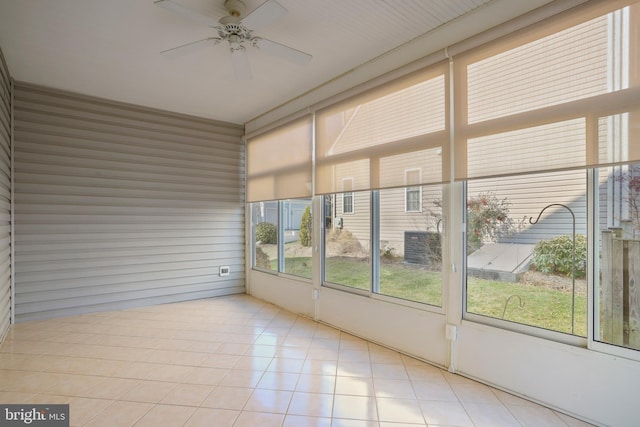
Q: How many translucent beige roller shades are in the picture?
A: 3